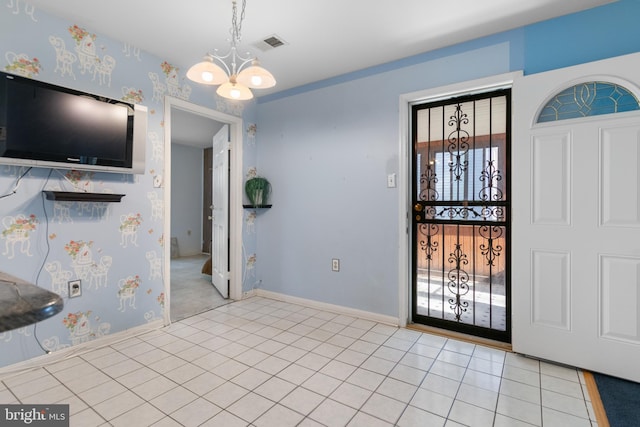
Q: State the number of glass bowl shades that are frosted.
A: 3